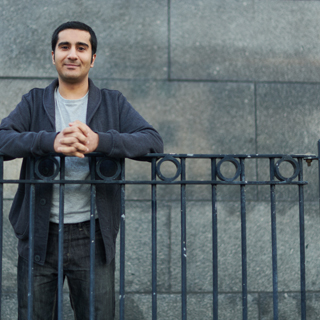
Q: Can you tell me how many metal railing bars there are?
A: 11